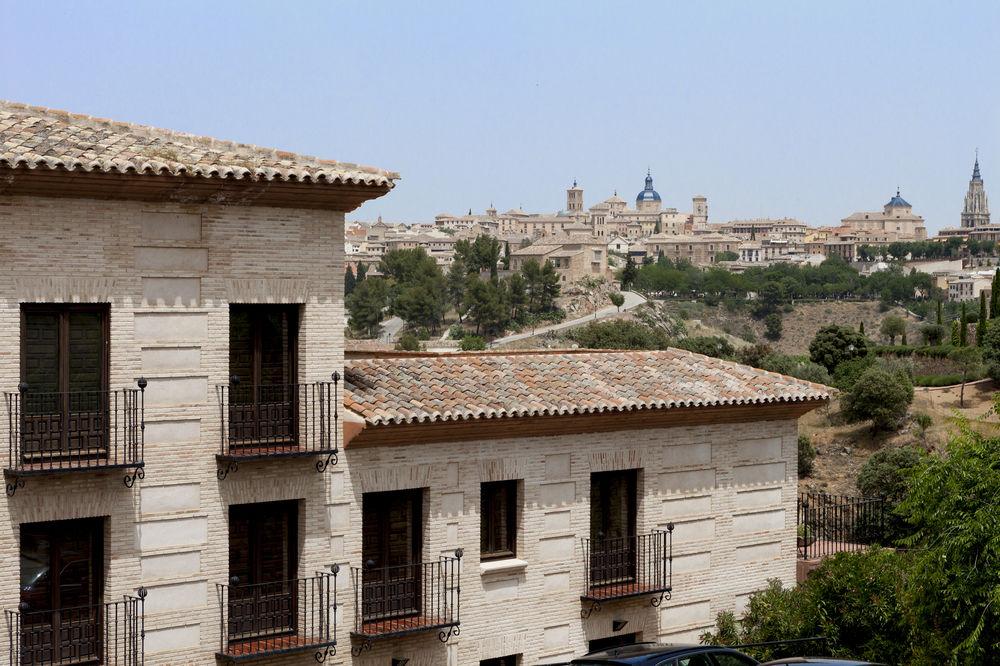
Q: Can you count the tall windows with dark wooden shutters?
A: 6